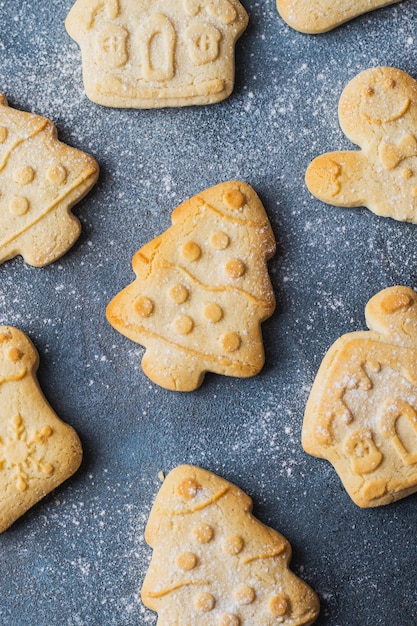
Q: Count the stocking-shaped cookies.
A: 1